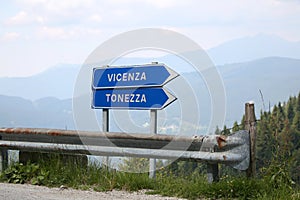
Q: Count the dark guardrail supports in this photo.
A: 2